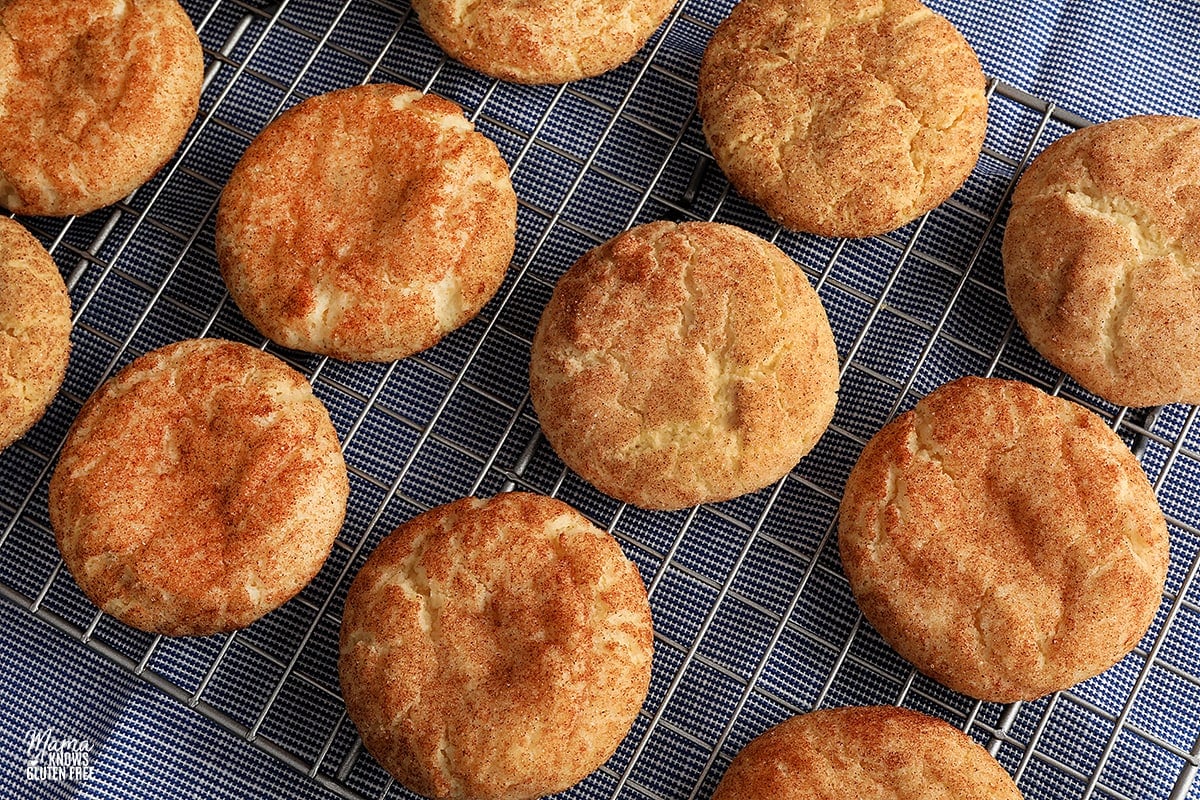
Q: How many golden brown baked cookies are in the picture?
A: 11